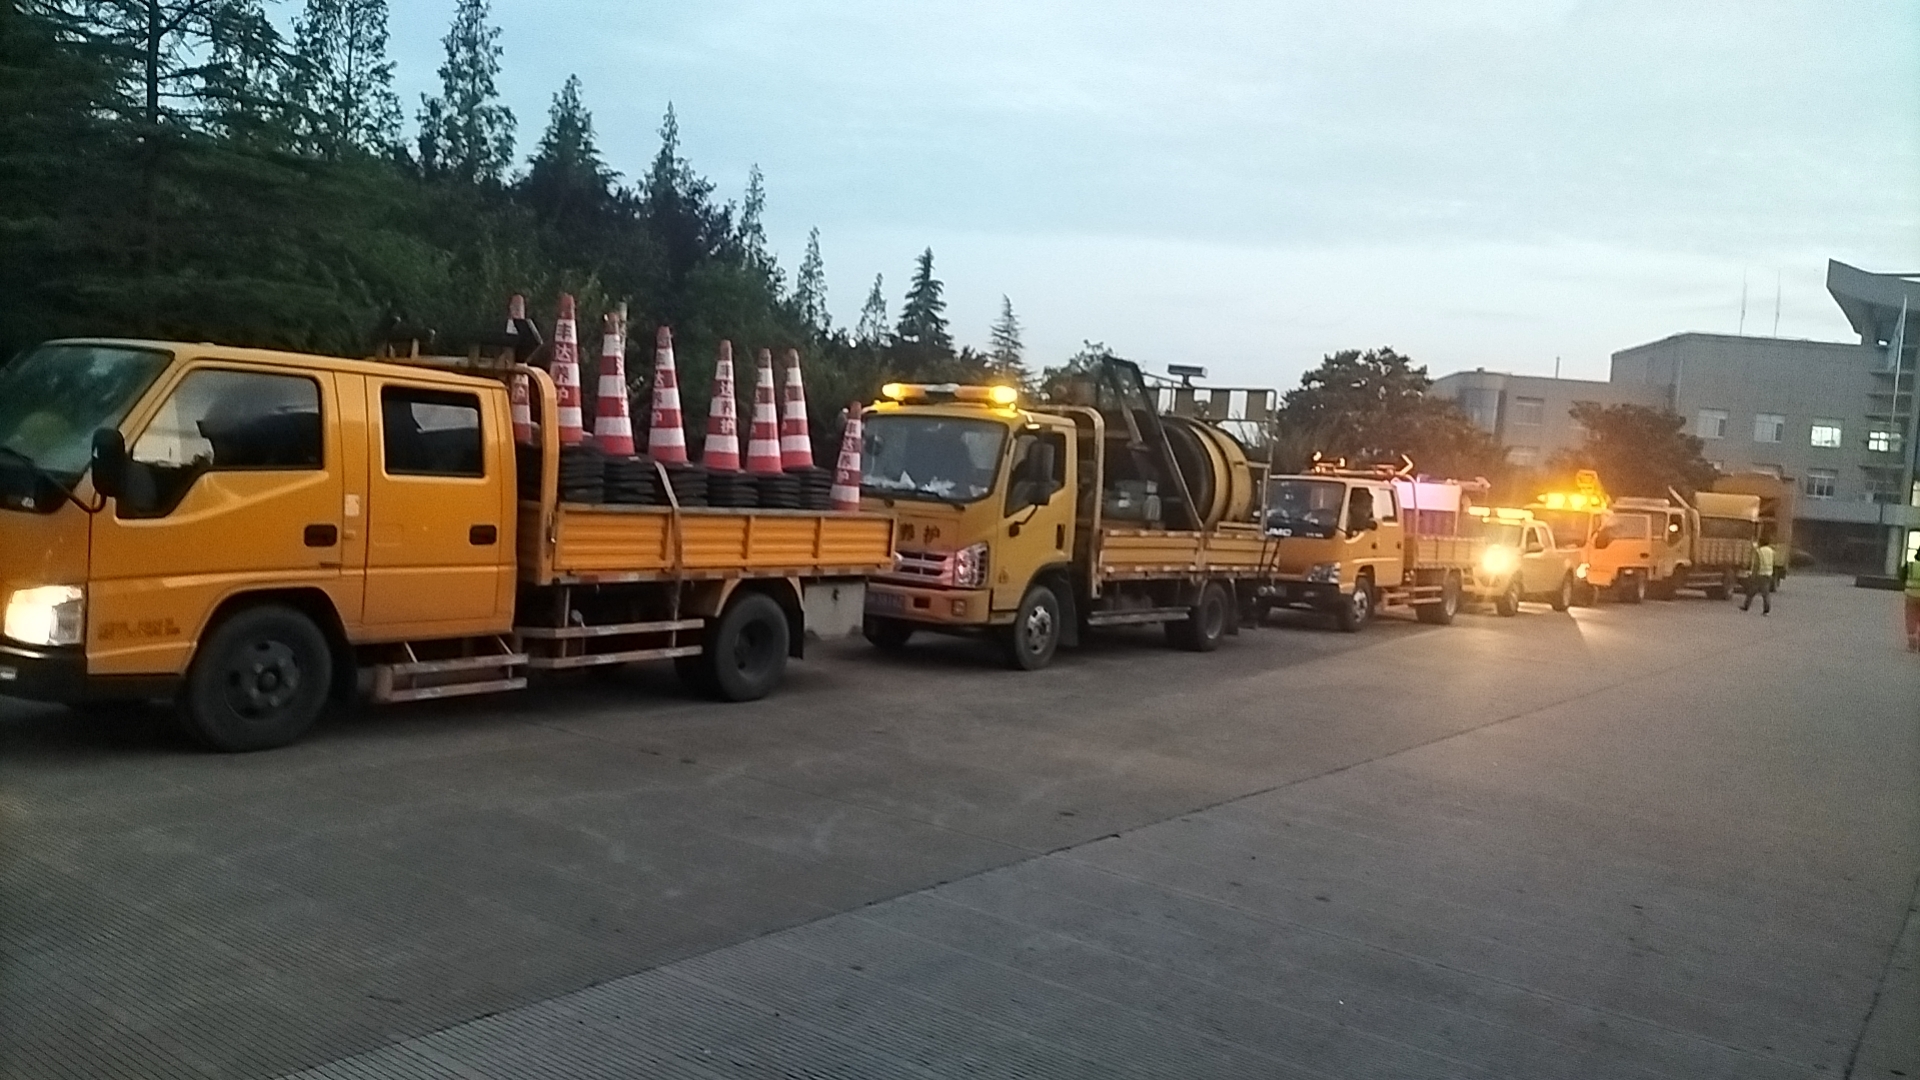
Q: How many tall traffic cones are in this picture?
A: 8